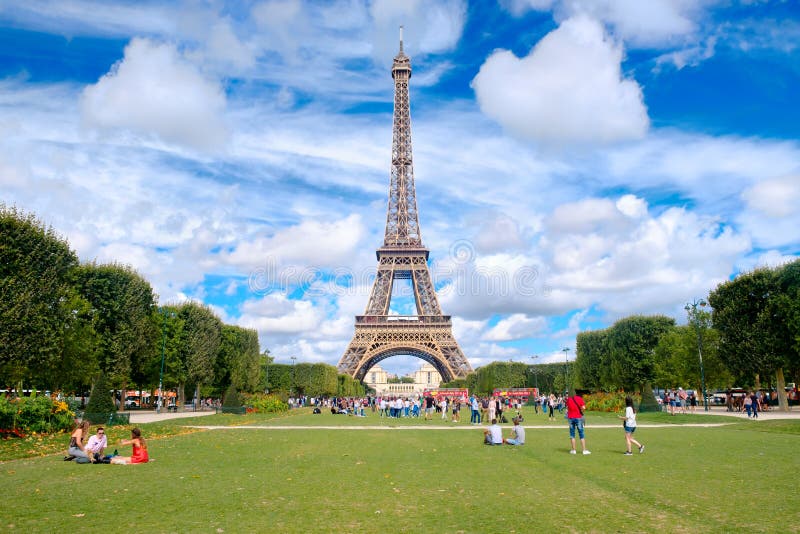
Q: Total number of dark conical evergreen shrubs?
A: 3